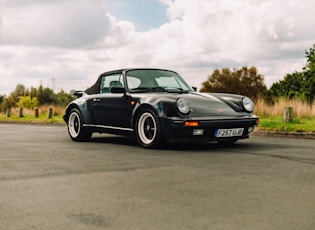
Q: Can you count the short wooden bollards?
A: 5